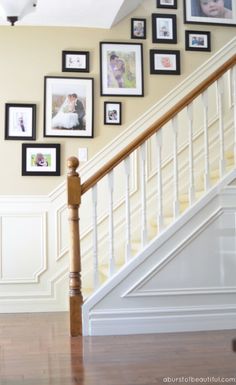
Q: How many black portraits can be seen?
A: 12